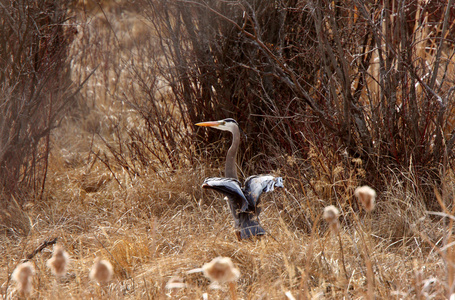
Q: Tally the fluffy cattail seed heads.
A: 6